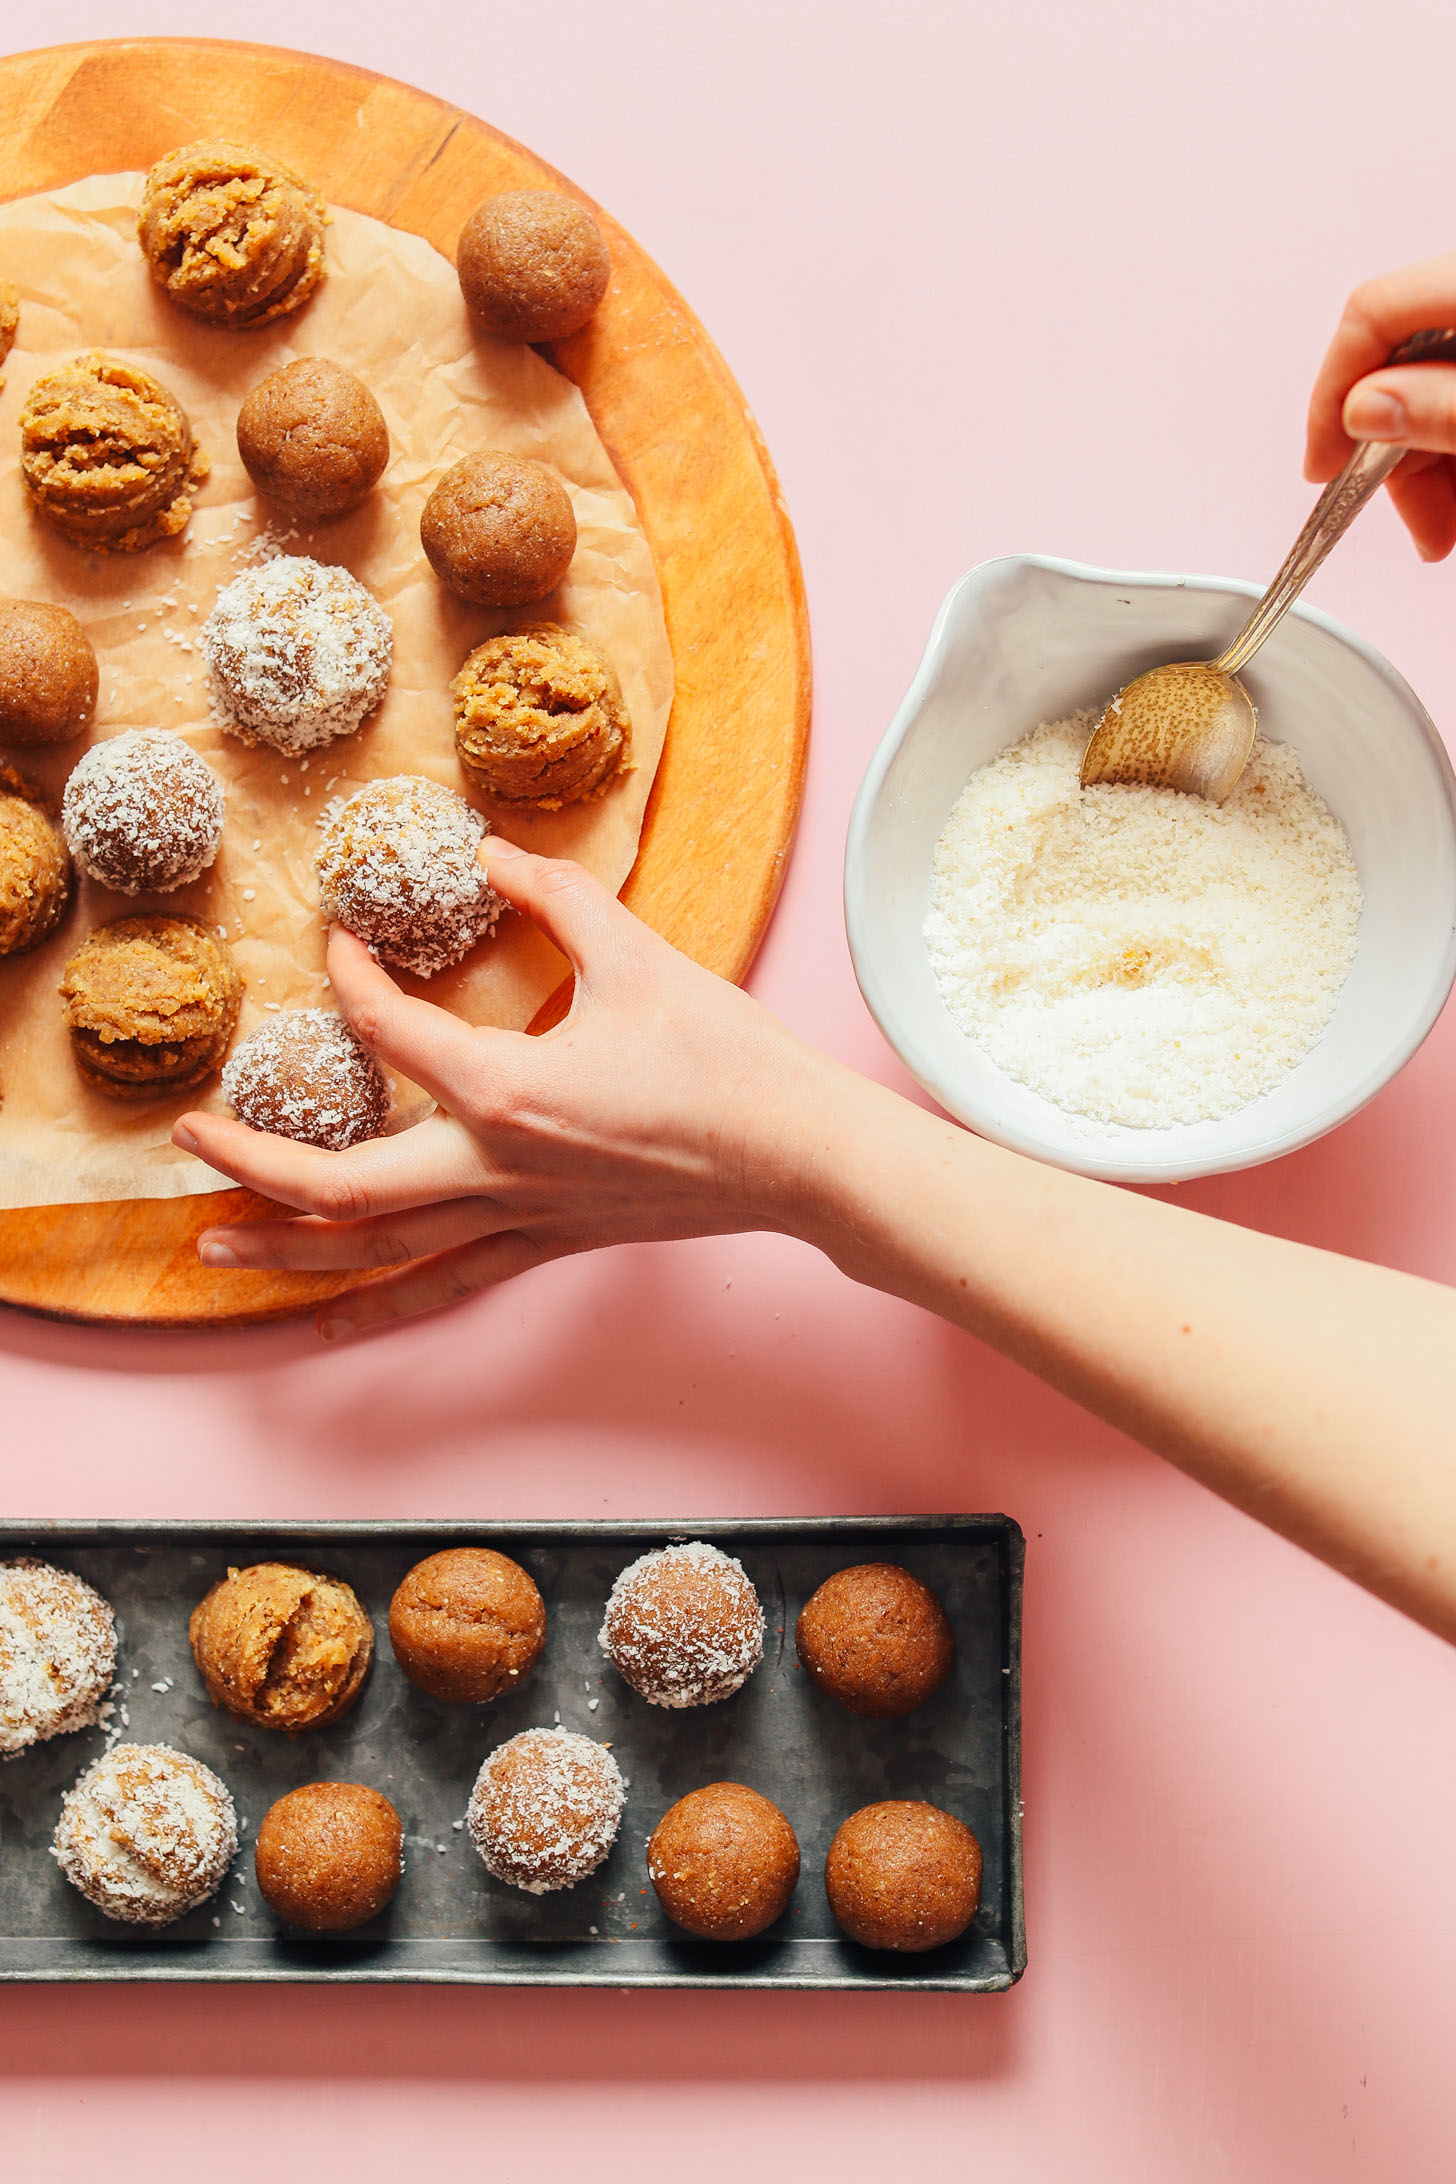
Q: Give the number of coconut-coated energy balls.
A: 8